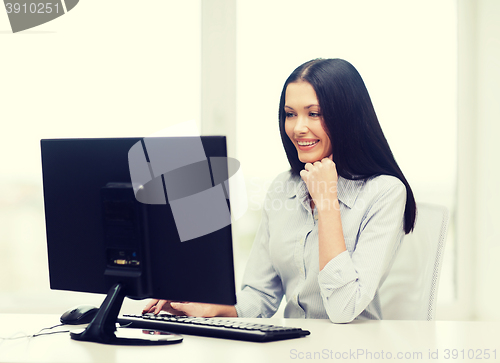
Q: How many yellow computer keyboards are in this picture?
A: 0